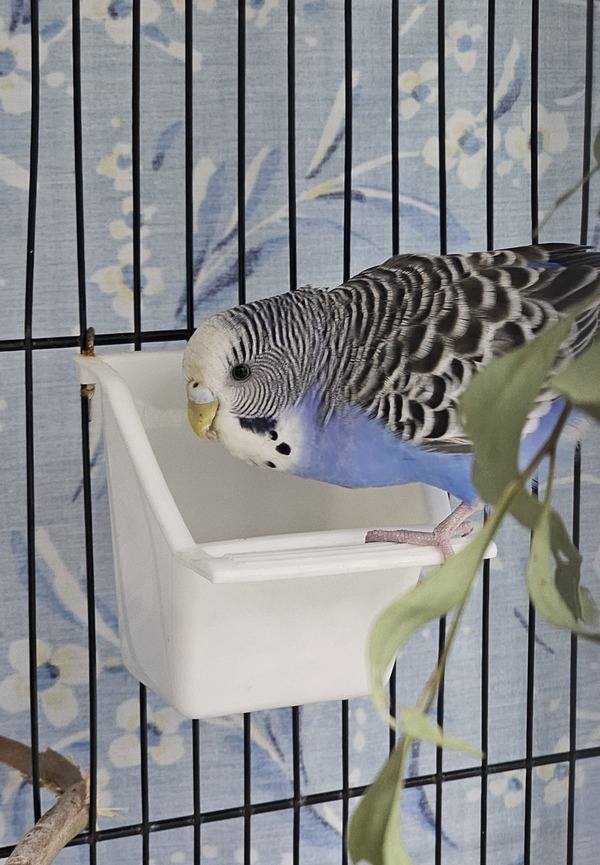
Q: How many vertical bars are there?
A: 12